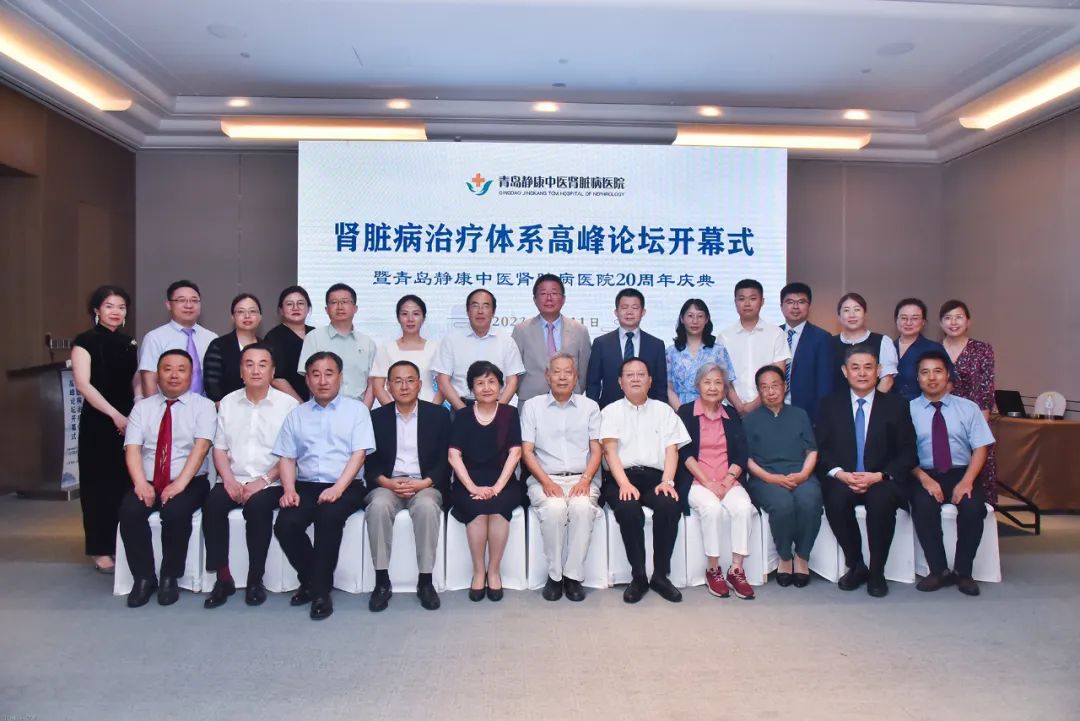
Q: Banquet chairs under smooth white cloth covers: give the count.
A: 11